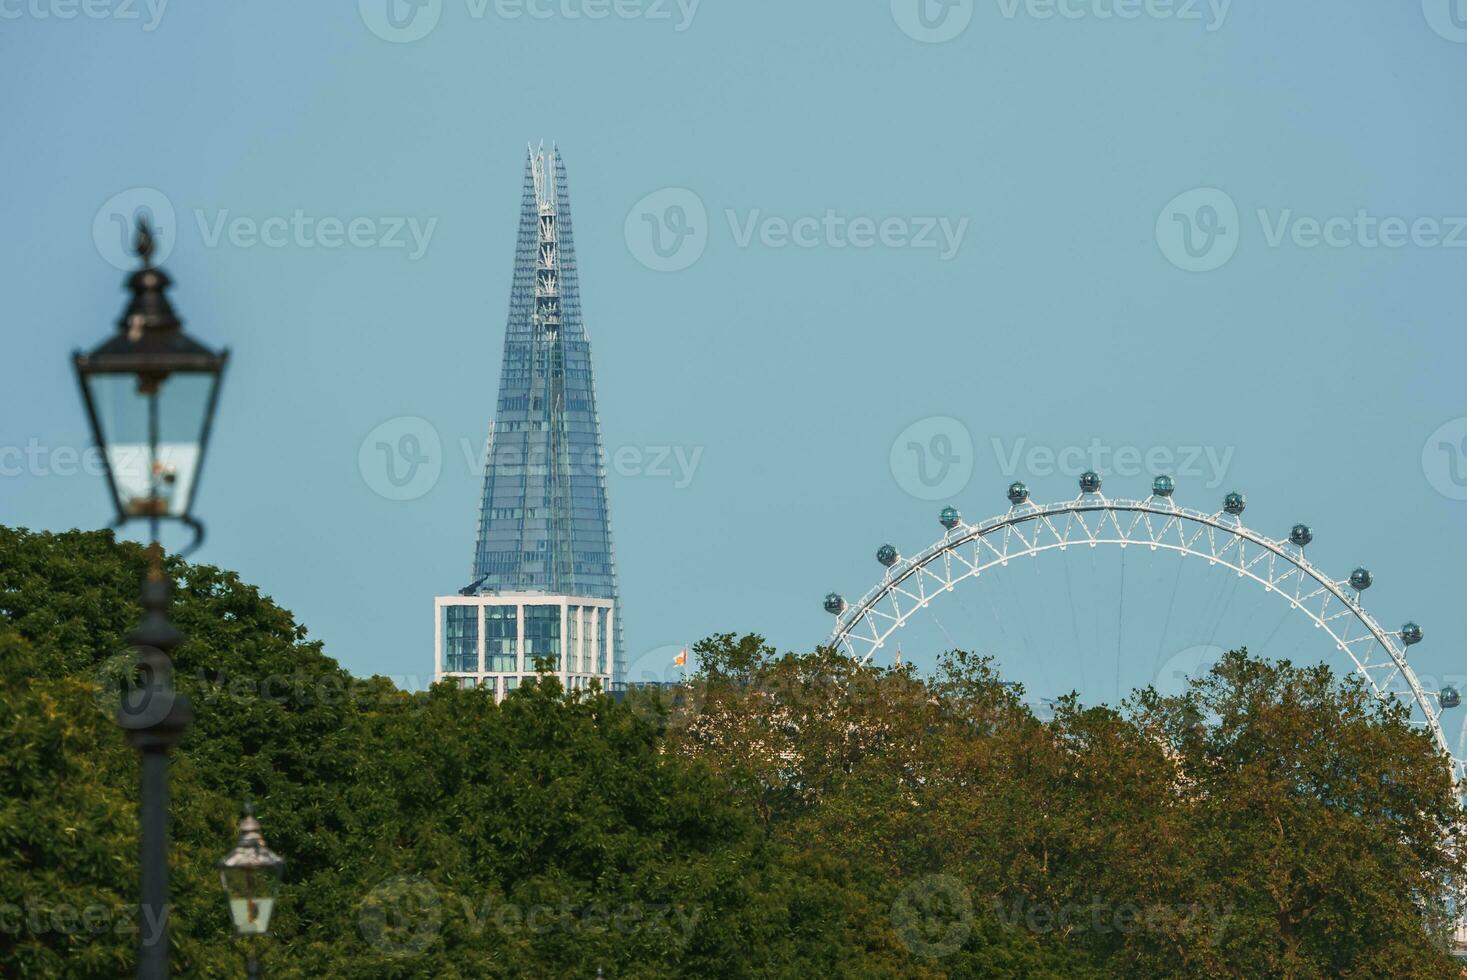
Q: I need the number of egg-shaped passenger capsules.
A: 11